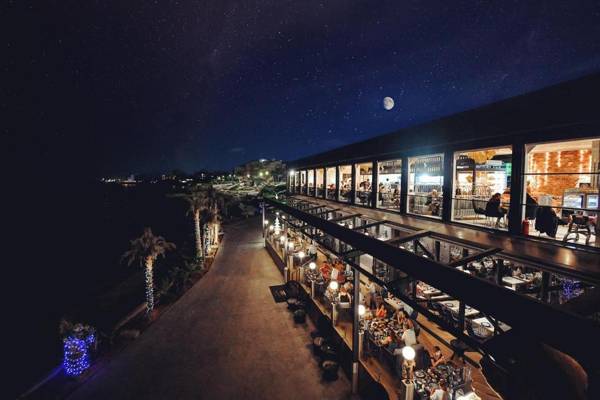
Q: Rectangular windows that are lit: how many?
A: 12